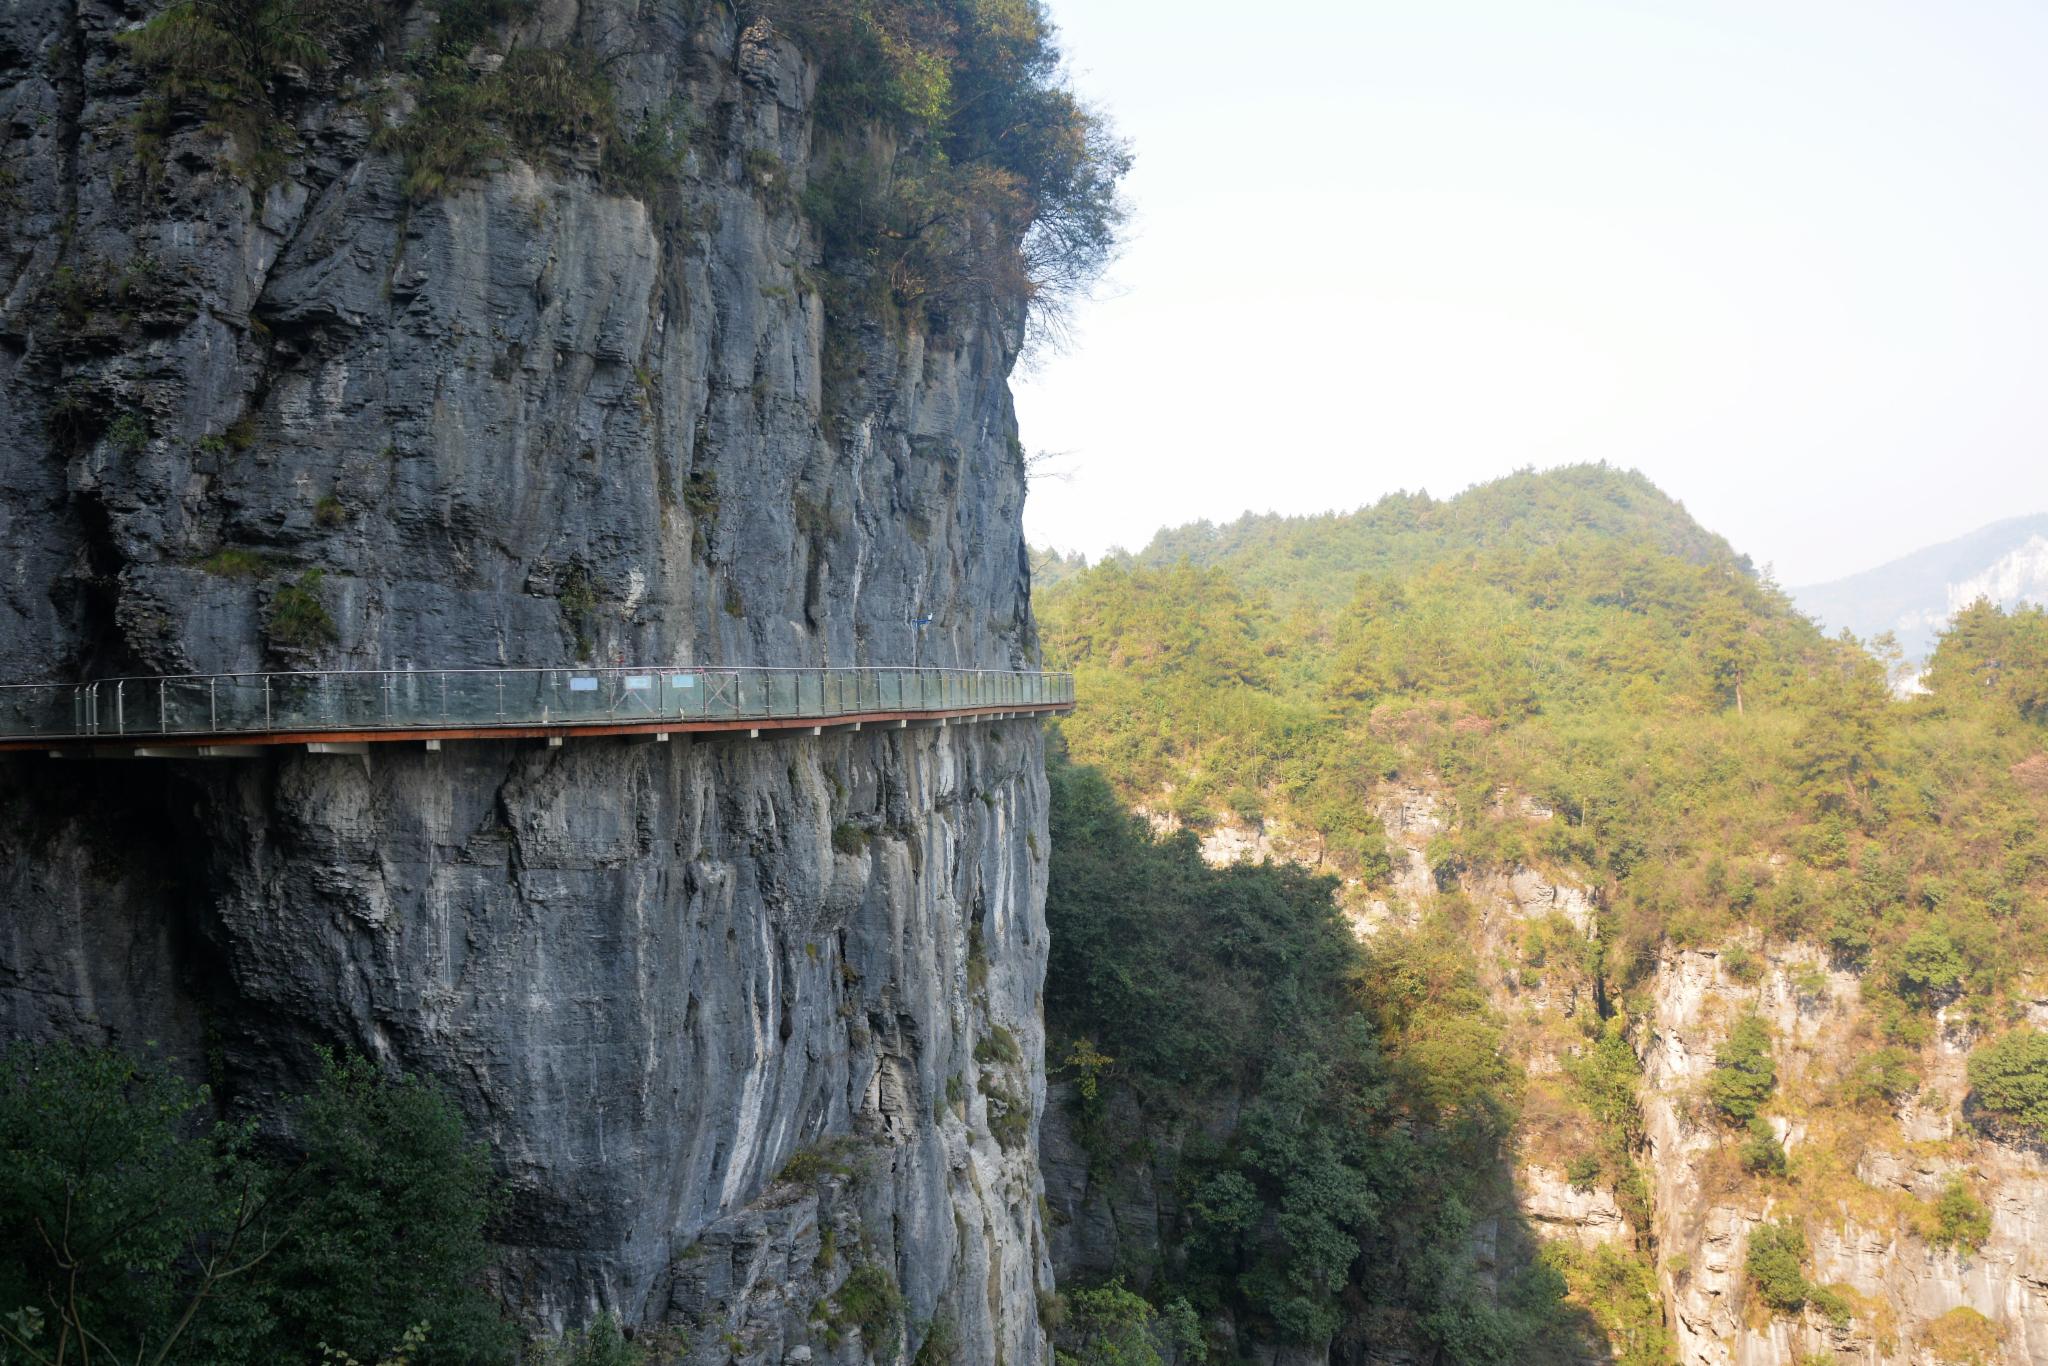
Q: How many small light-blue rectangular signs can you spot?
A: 3